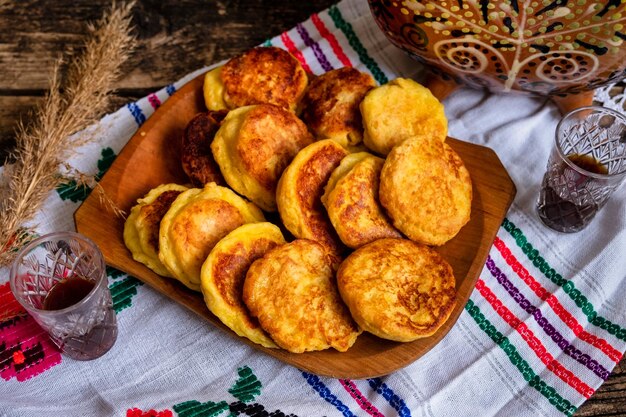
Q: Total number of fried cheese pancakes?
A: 13